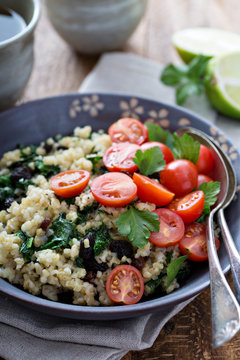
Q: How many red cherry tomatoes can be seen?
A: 13